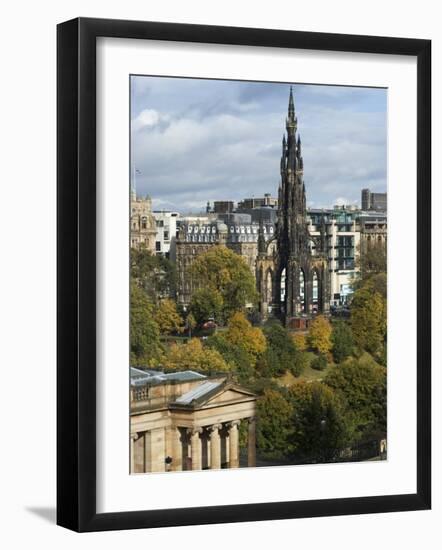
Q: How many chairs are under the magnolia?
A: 0